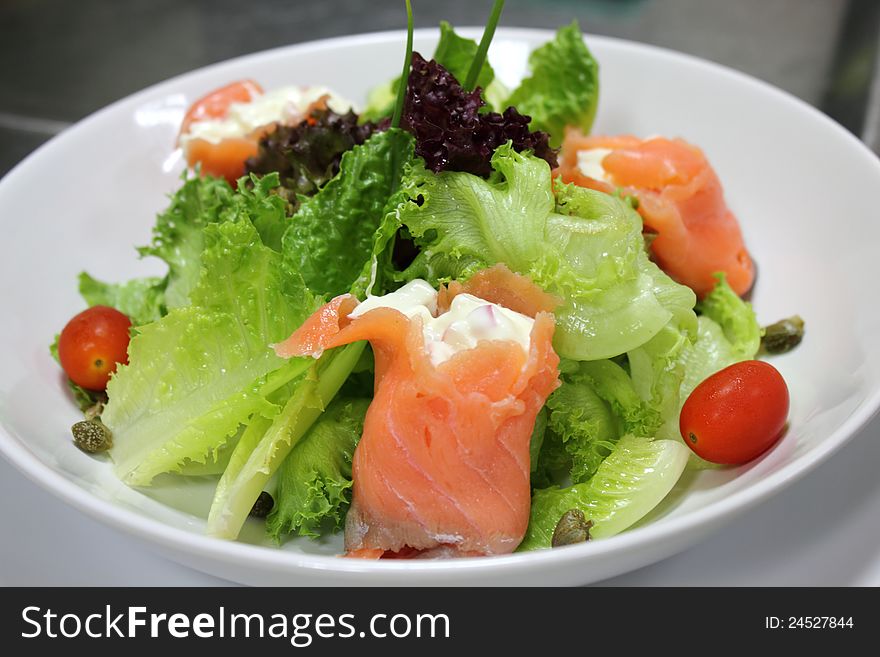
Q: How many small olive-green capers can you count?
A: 4